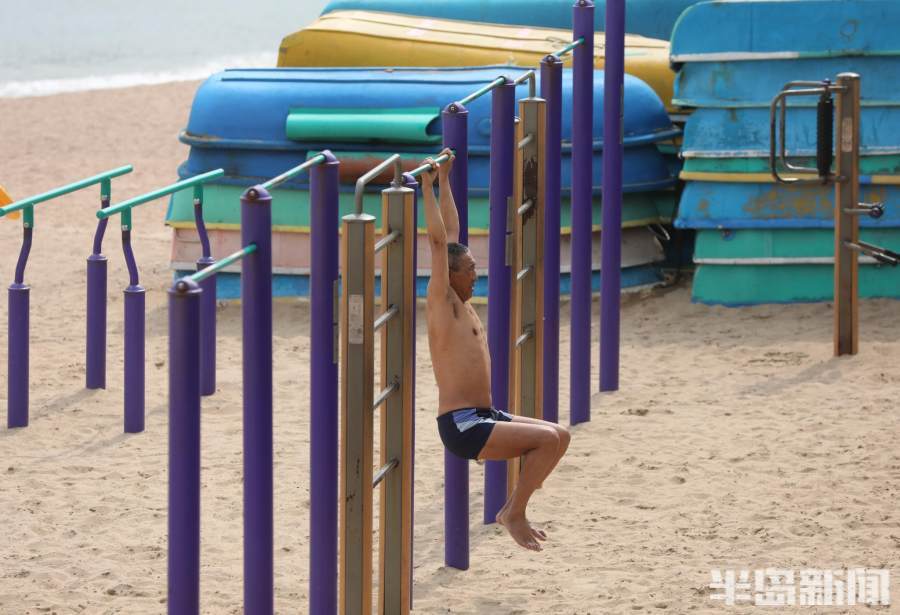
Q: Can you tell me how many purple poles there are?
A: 13